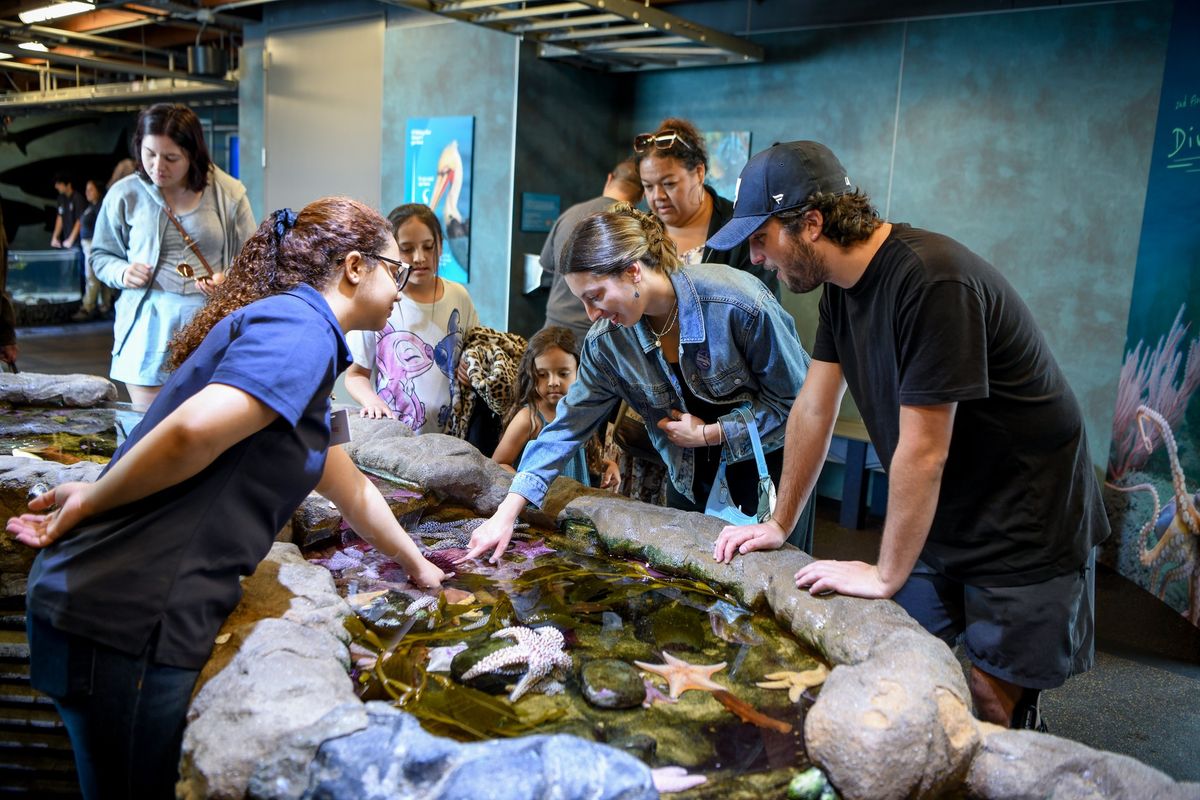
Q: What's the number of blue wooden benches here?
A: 1